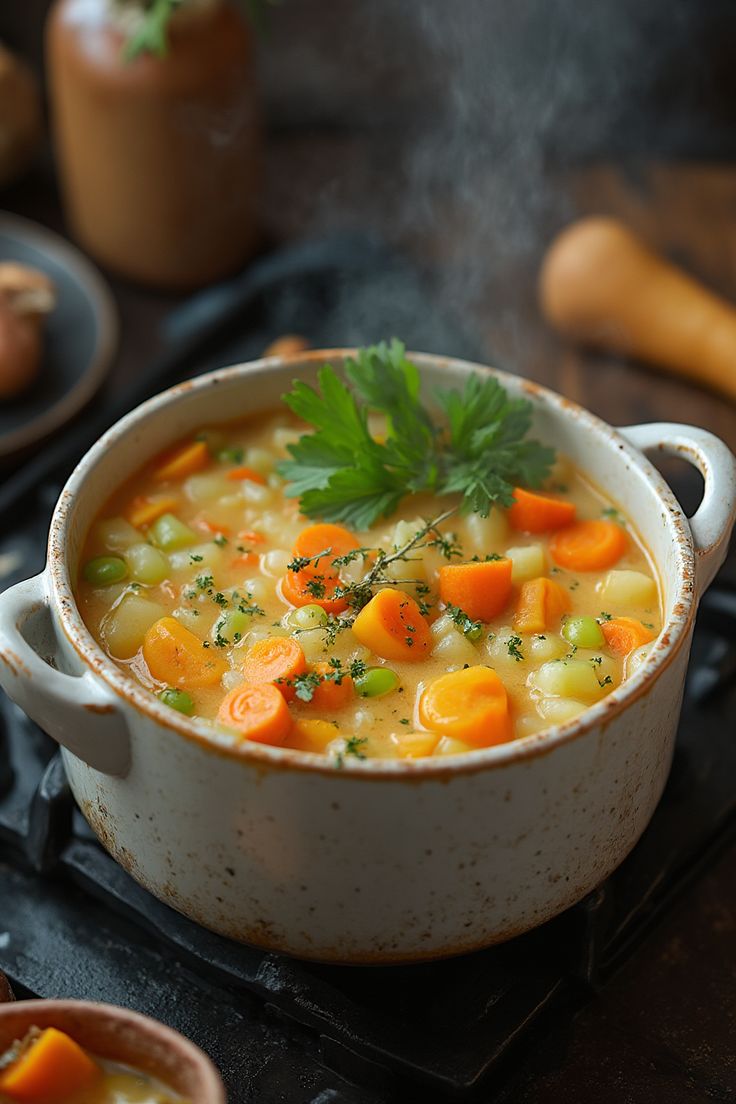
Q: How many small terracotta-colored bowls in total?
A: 1